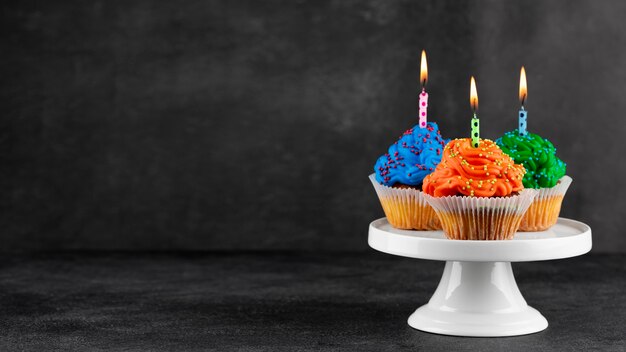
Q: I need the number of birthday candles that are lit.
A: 3